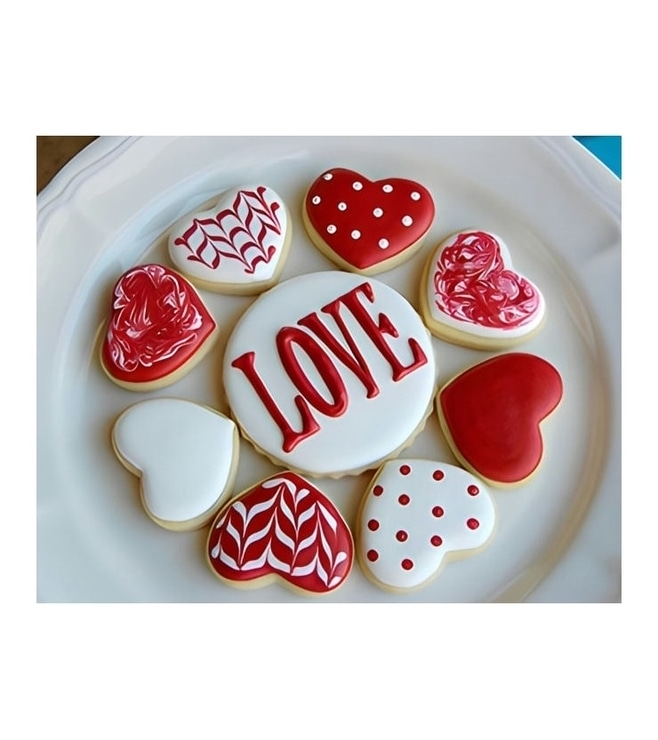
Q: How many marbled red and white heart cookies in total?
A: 2